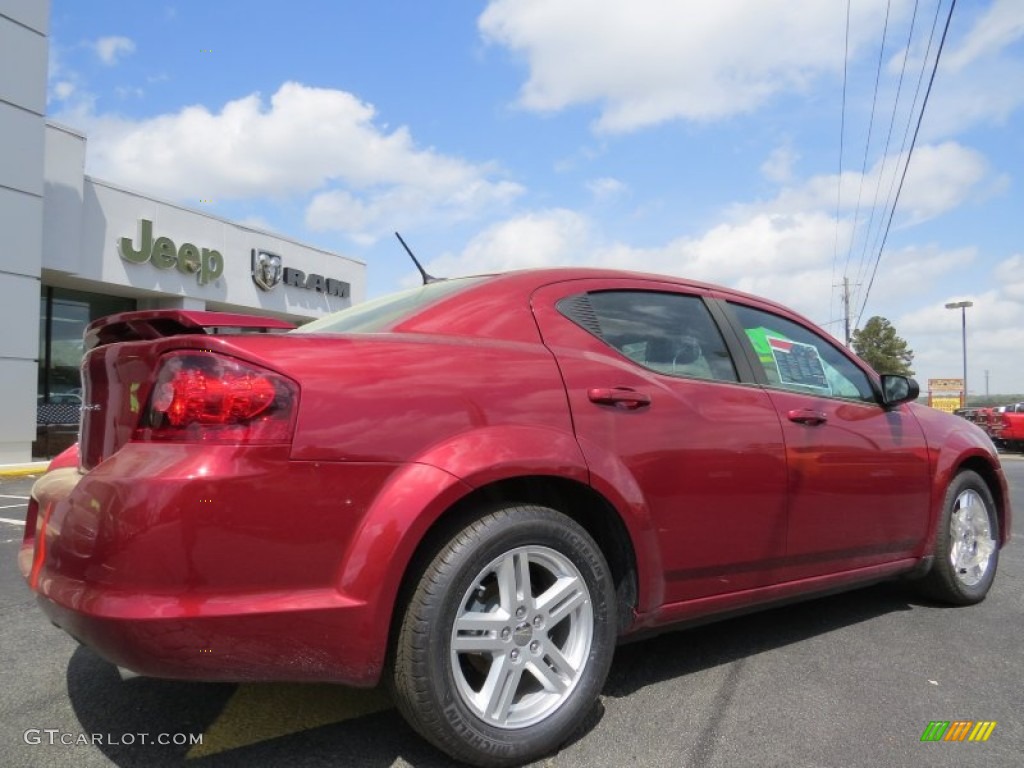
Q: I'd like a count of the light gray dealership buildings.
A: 1